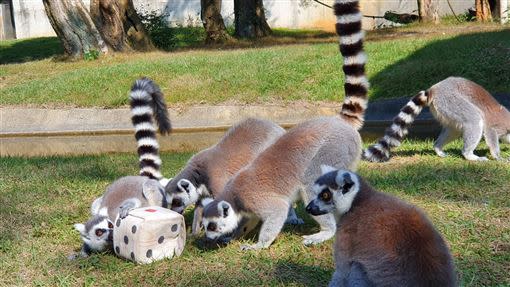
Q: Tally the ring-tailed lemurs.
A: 5